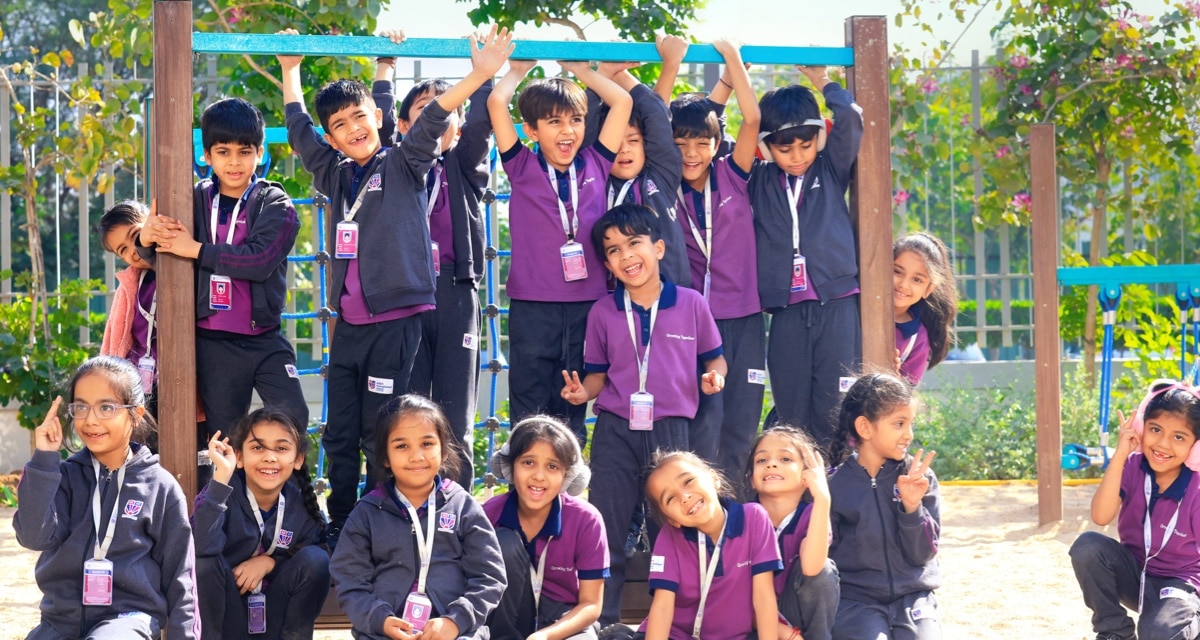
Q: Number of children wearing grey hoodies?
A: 9